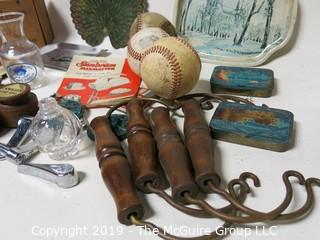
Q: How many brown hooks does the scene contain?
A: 4